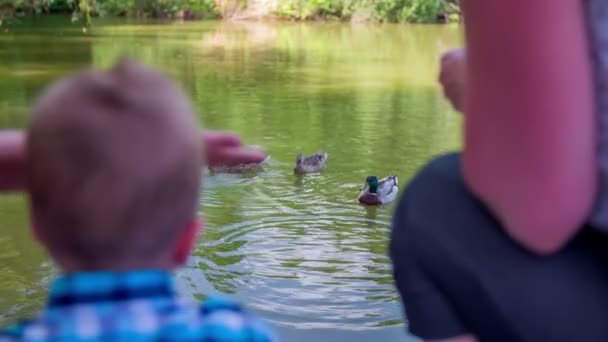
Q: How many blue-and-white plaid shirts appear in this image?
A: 1